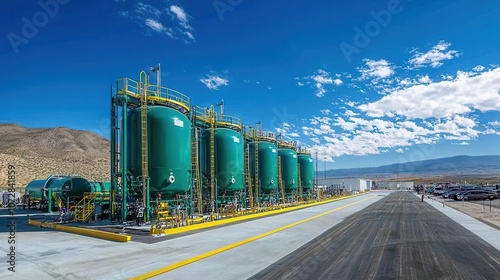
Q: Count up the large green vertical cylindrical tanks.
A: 5